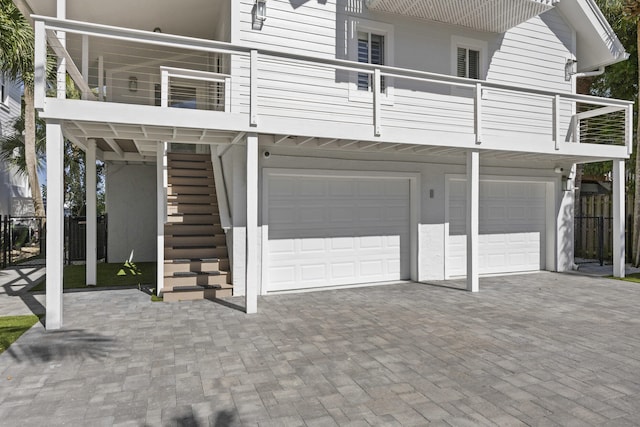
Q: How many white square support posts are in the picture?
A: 6